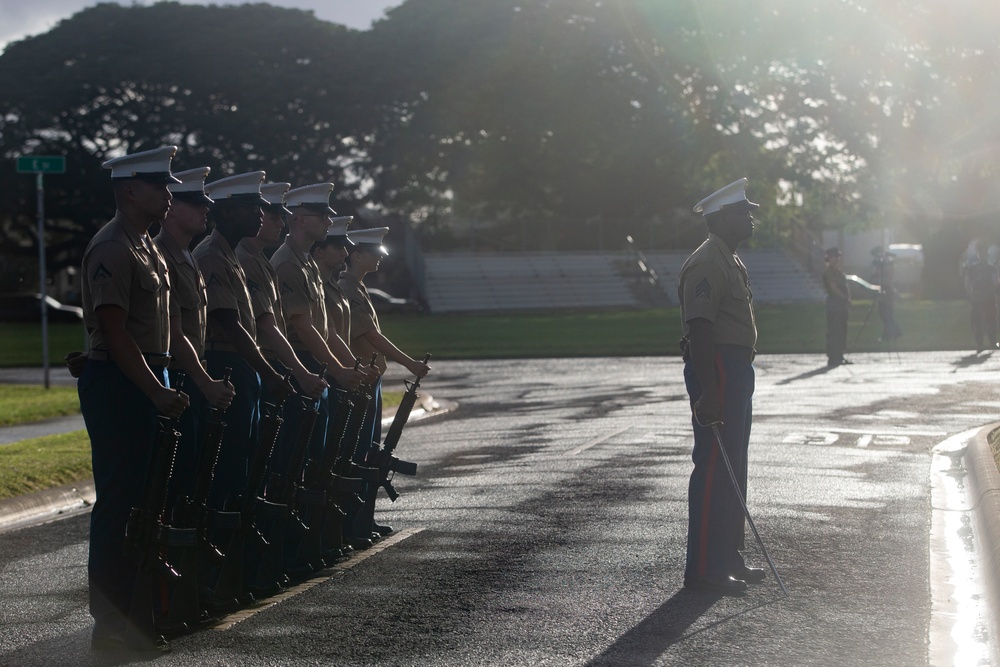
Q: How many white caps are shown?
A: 8